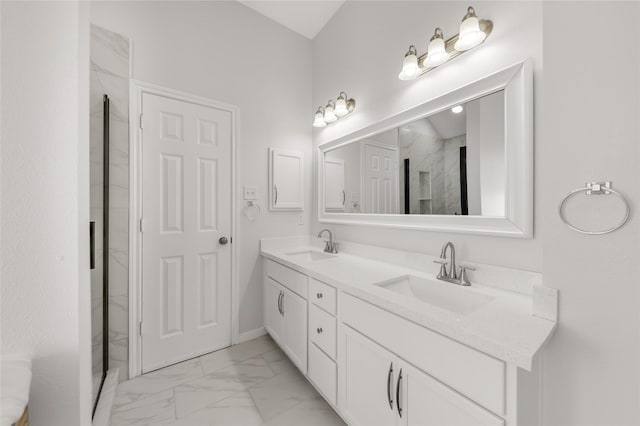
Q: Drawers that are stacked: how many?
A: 3